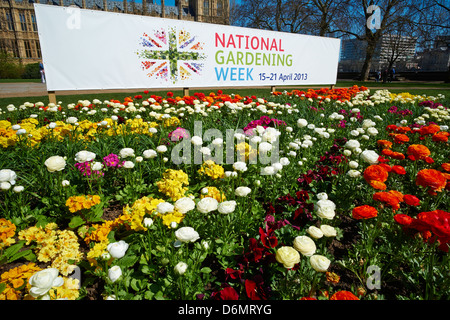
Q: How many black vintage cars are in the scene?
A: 0